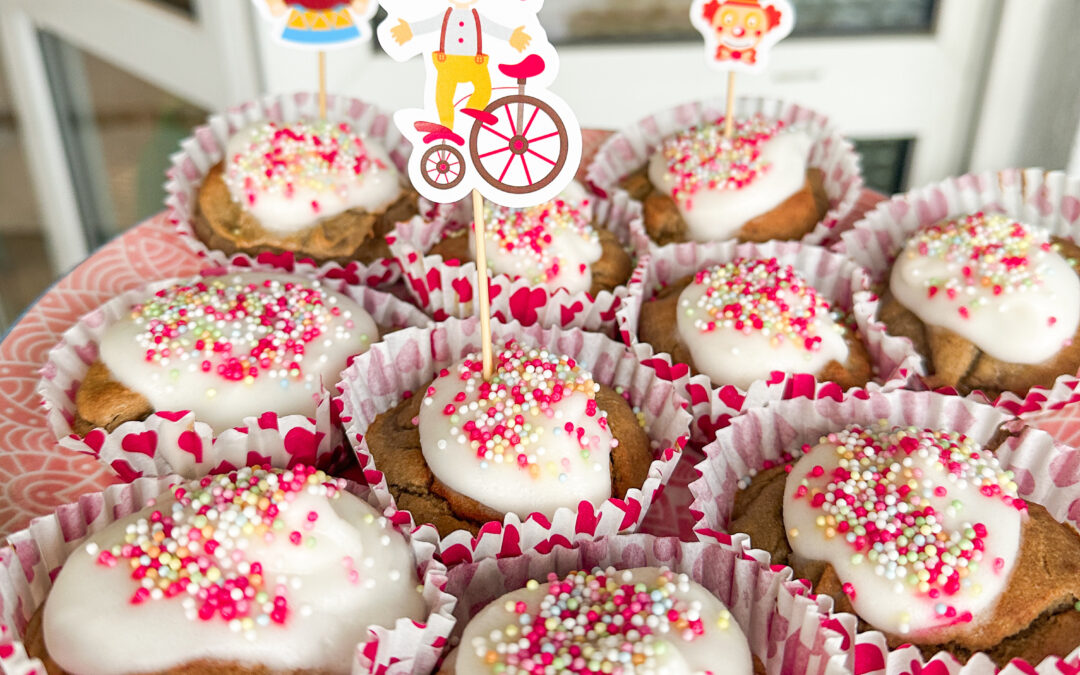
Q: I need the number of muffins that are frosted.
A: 10